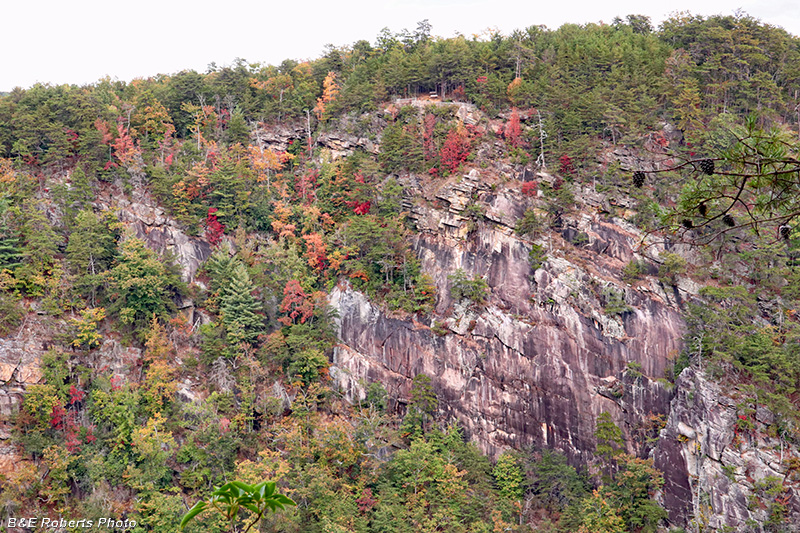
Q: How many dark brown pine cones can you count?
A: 6